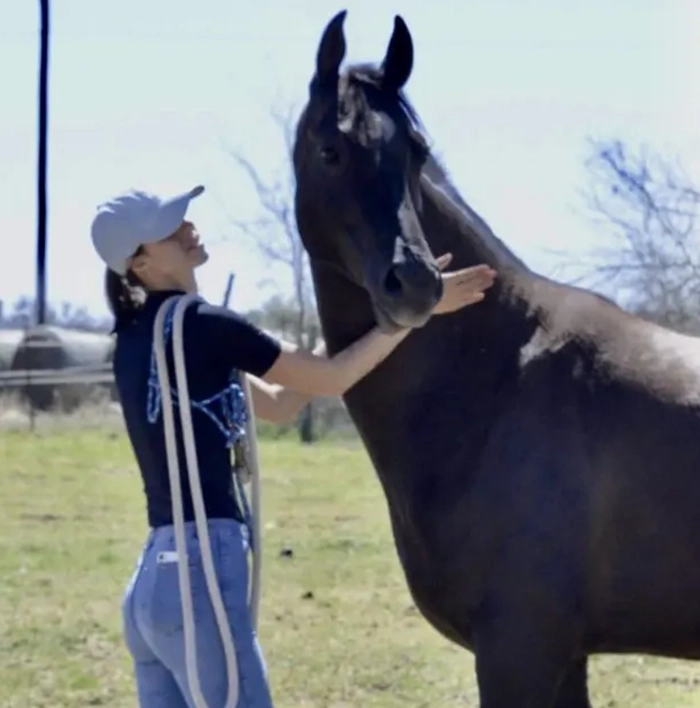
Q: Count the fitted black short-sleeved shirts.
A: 1